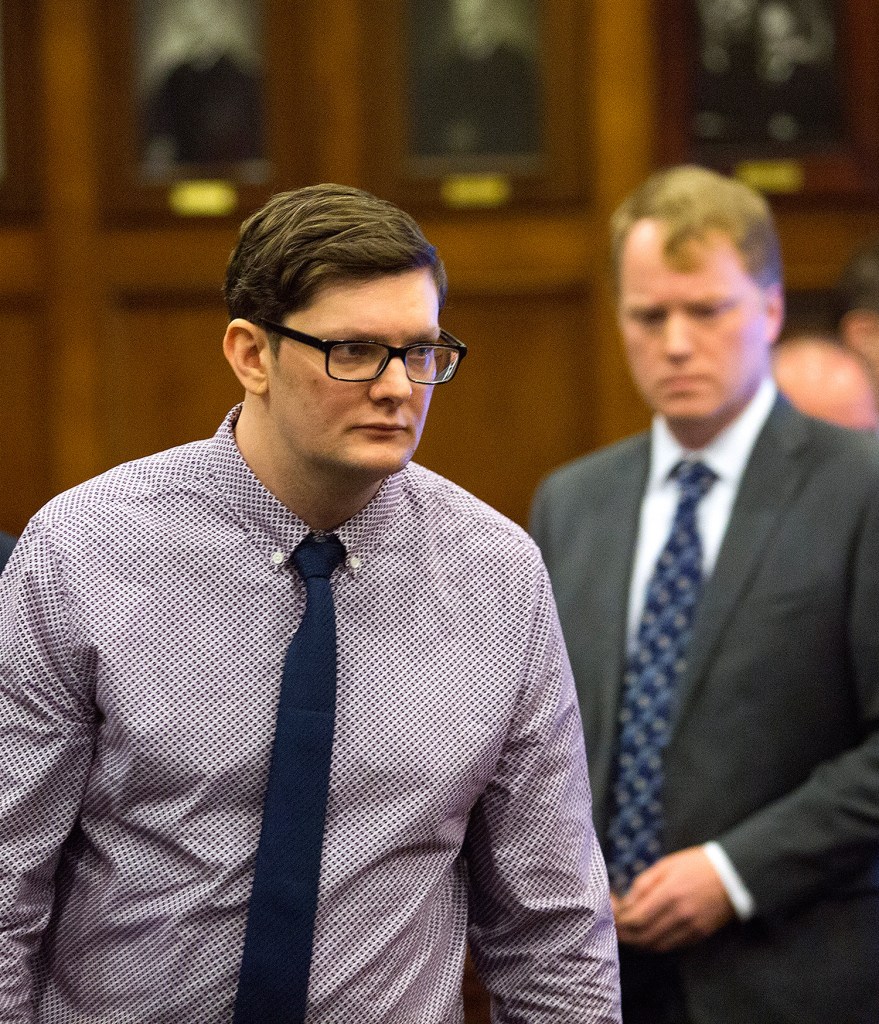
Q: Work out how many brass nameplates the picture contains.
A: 3